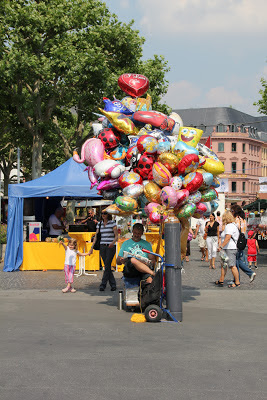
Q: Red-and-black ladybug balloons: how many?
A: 2